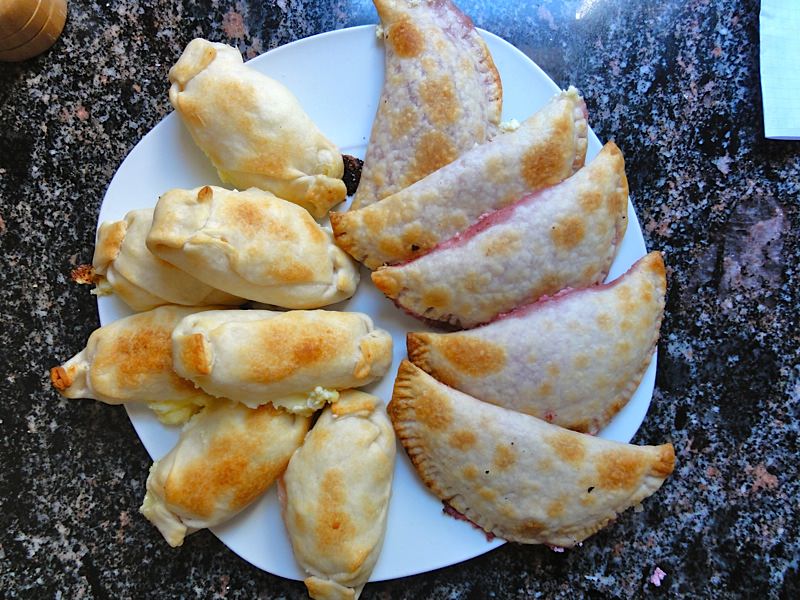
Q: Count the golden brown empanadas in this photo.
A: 12